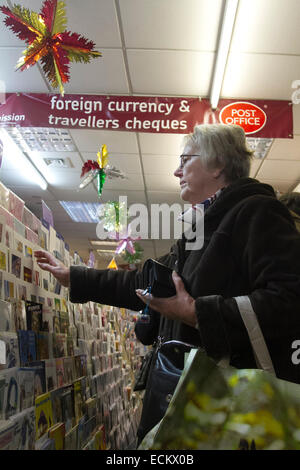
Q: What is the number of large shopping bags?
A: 1